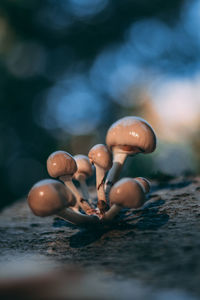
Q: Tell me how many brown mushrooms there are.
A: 7